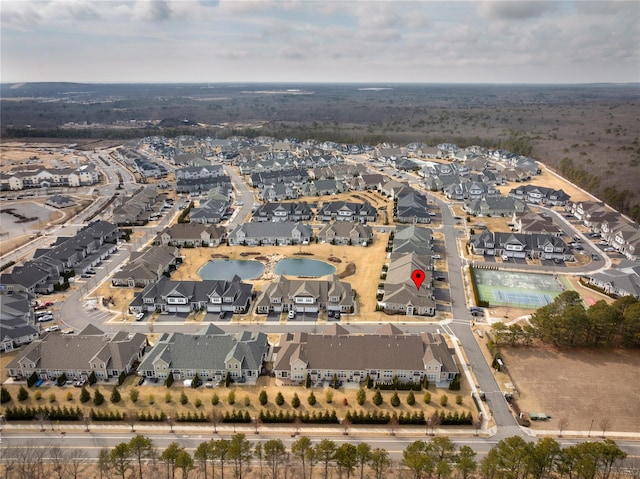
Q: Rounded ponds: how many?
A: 2